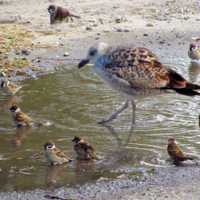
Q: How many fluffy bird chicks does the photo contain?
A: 0